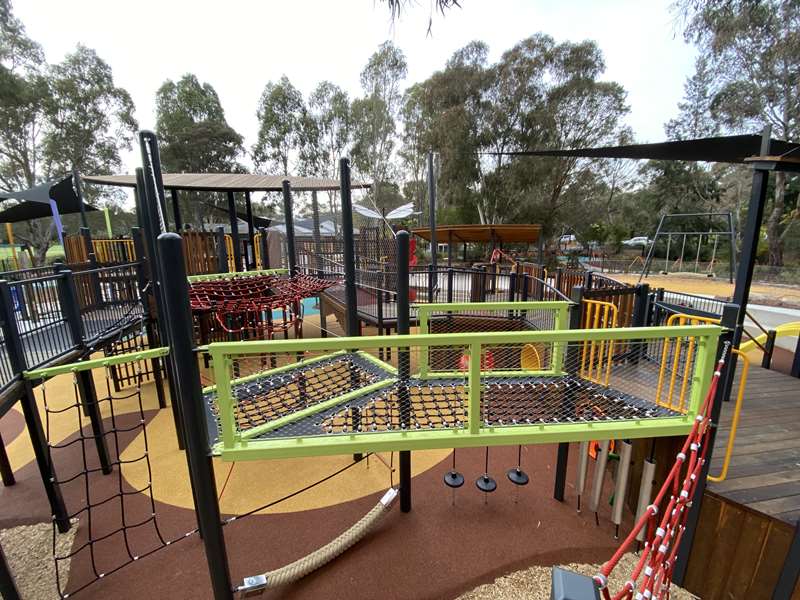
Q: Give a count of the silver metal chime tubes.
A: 4